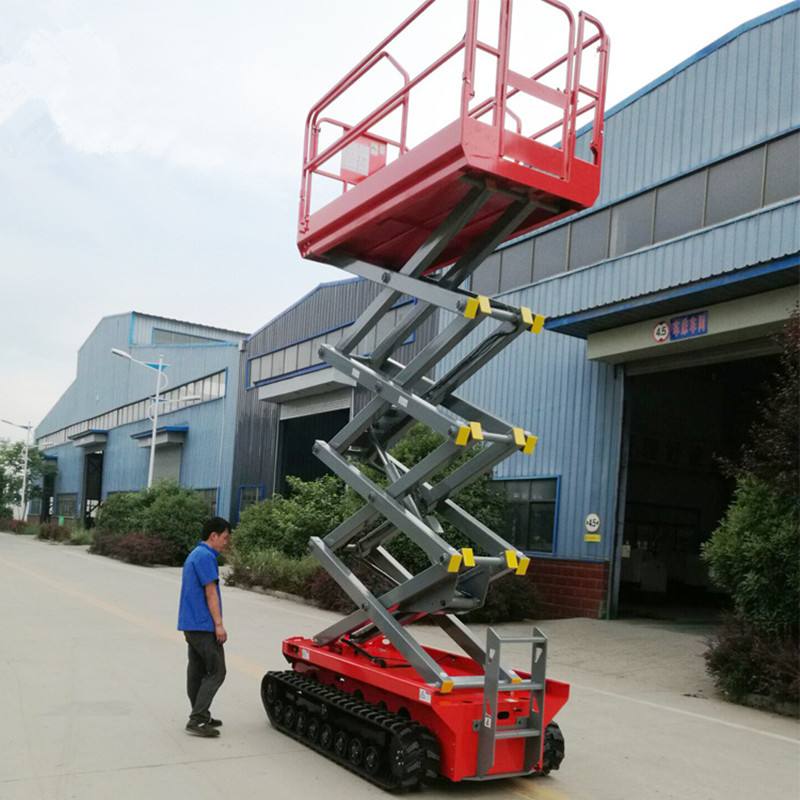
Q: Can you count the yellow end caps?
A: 14